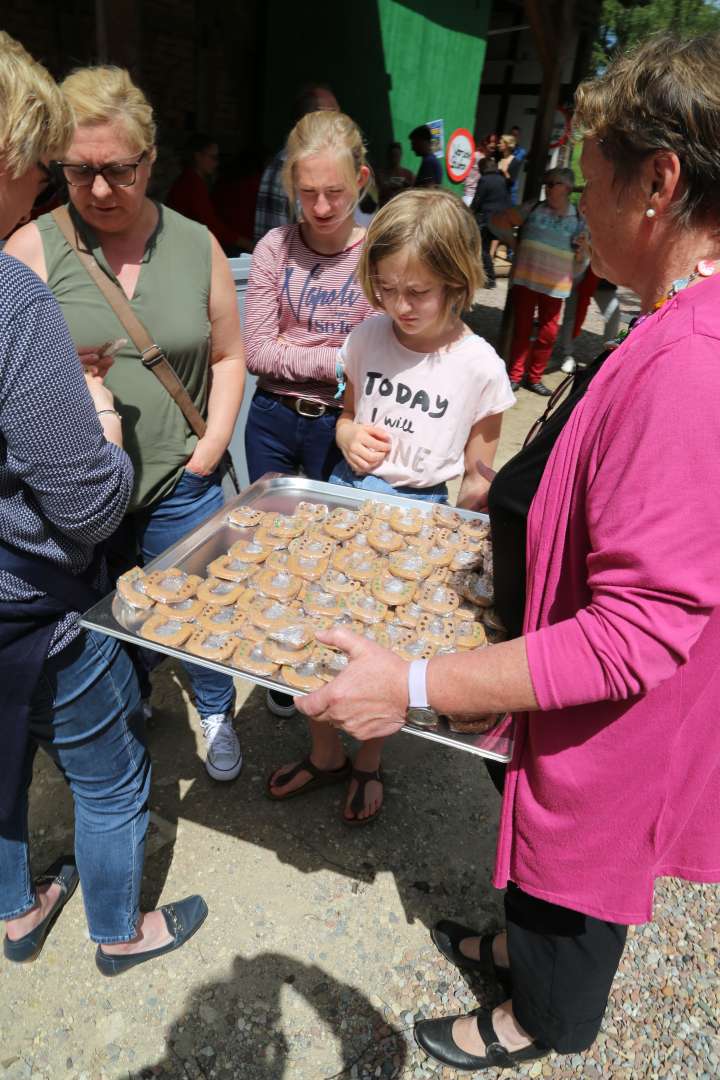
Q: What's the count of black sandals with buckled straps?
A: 2